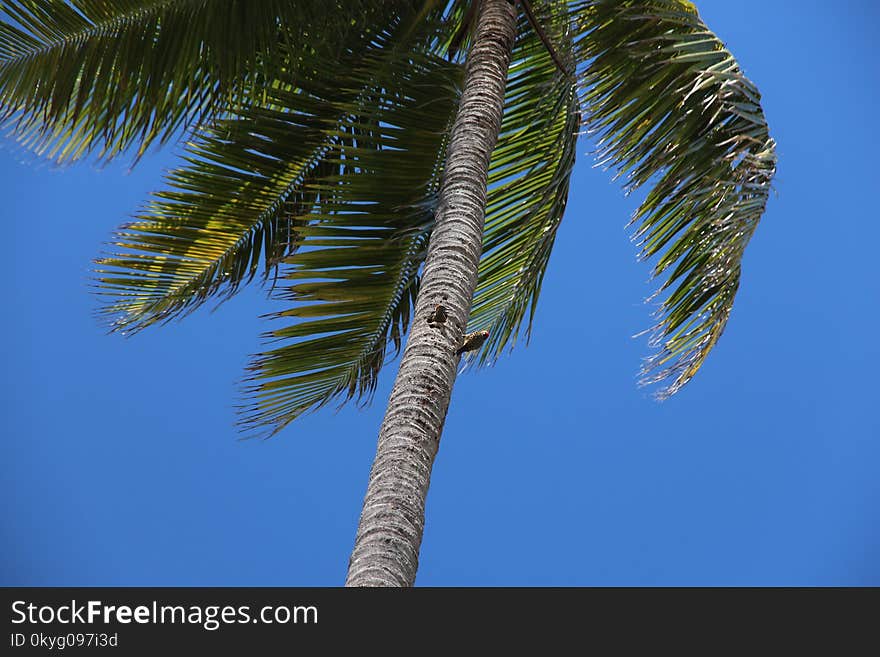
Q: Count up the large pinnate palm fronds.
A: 5